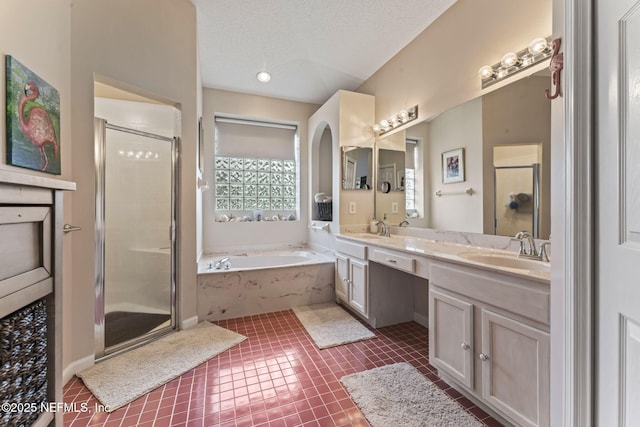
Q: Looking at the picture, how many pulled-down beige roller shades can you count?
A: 1